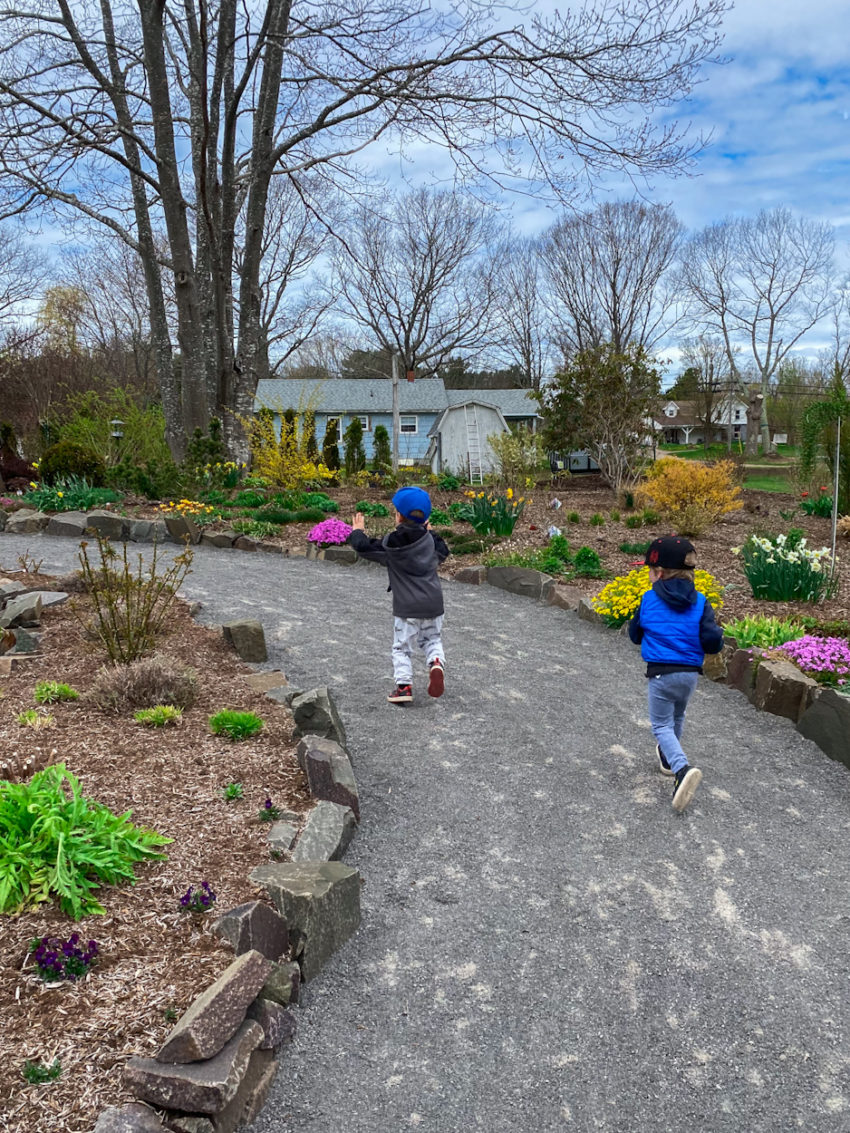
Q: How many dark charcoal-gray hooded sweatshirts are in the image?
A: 1